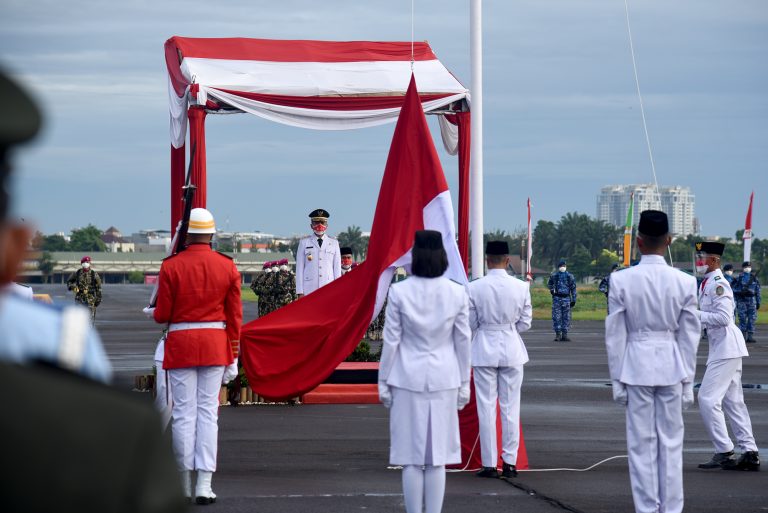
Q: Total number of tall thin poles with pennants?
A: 3